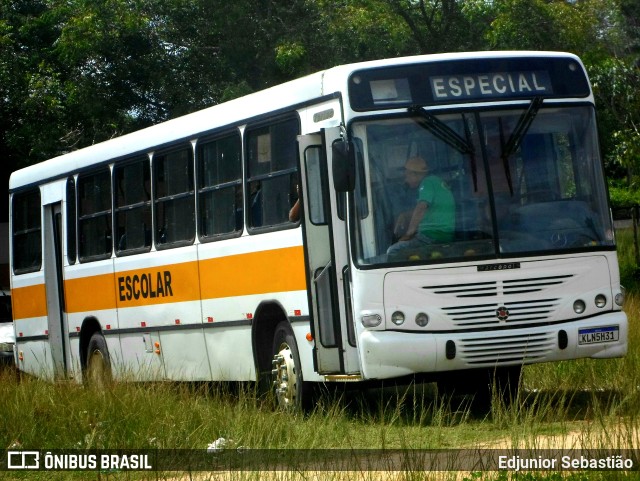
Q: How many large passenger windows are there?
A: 6